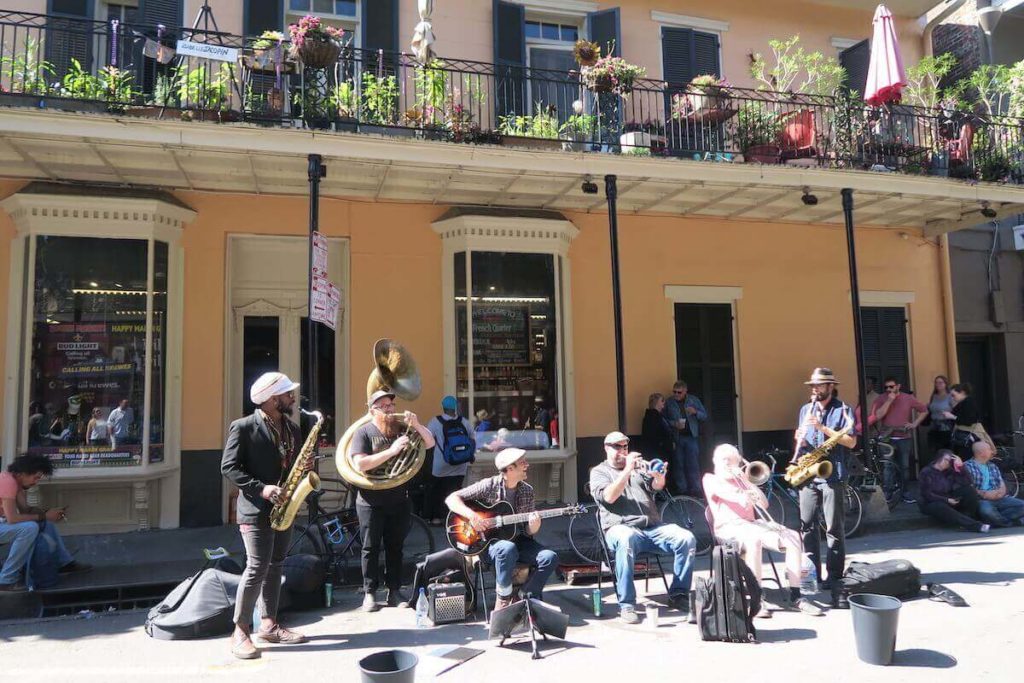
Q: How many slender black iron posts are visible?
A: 3